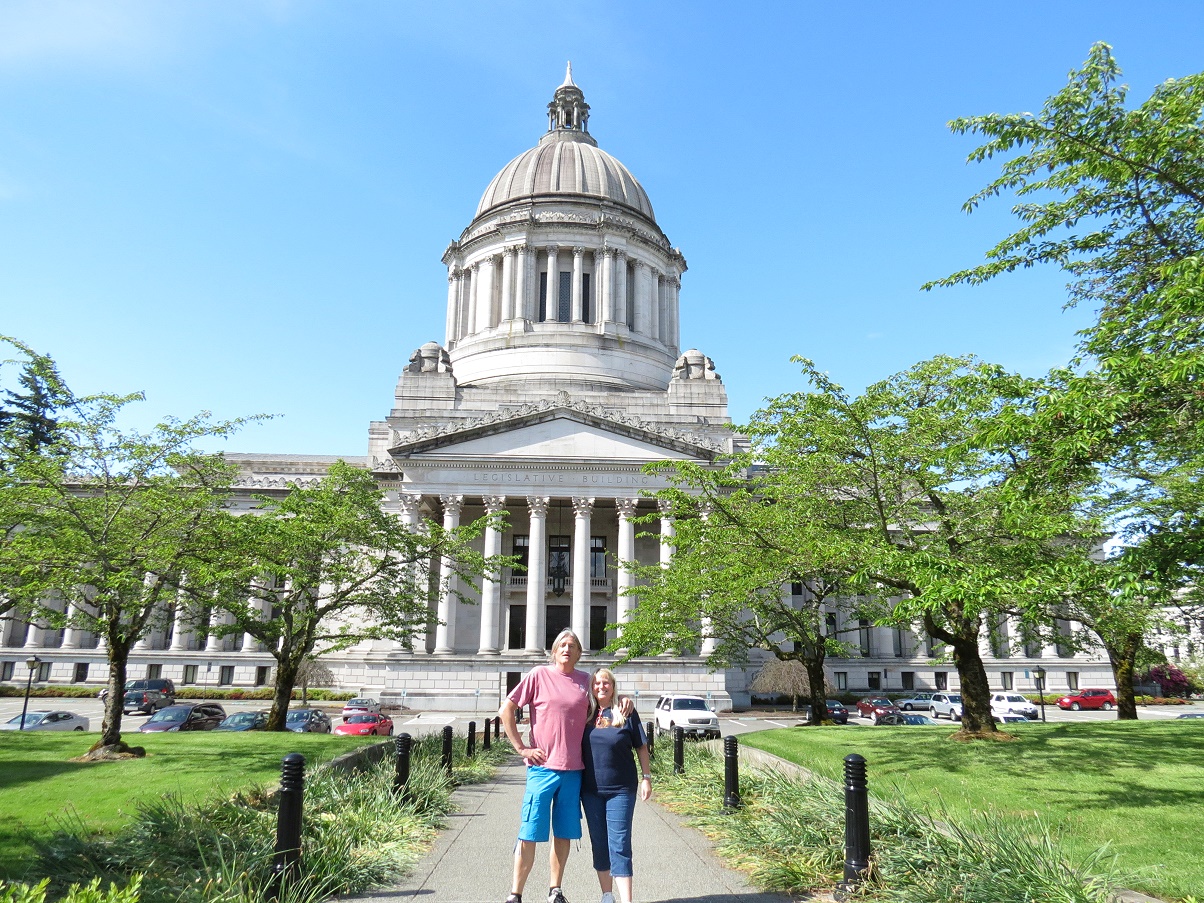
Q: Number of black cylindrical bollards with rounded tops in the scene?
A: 10